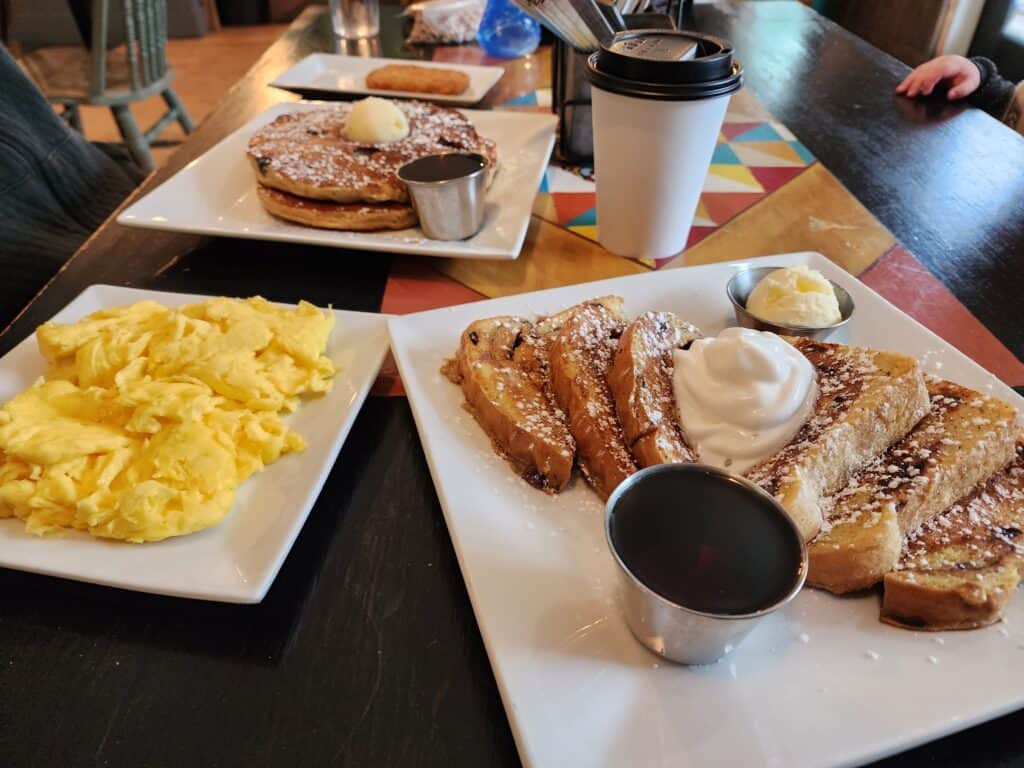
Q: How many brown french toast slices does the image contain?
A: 6